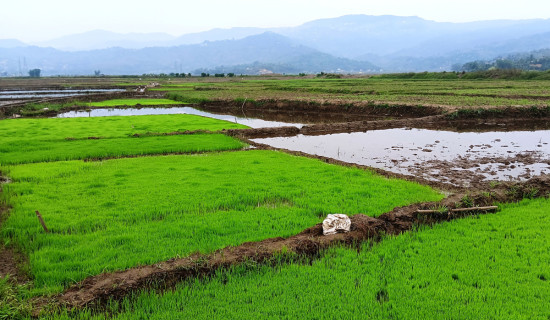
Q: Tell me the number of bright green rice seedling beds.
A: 5